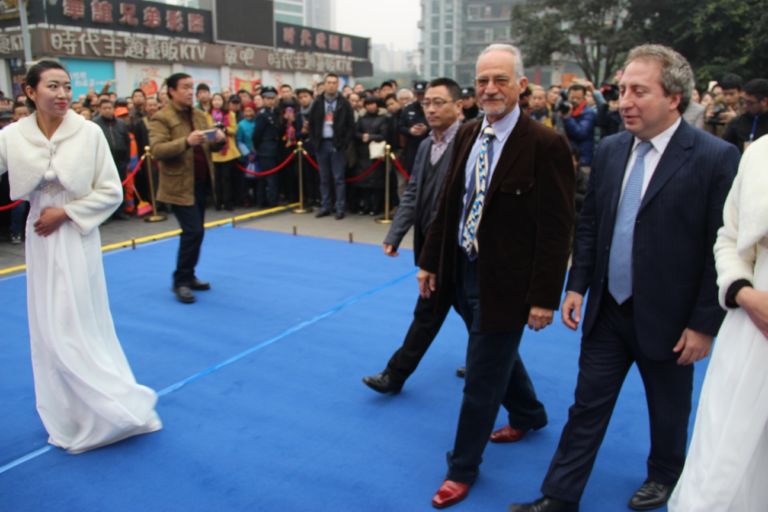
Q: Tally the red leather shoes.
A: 2